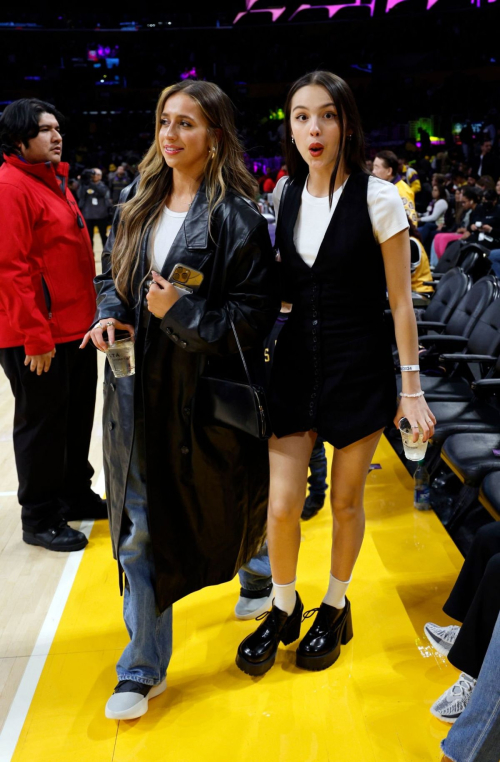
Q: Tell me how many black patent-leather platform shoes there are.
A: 2